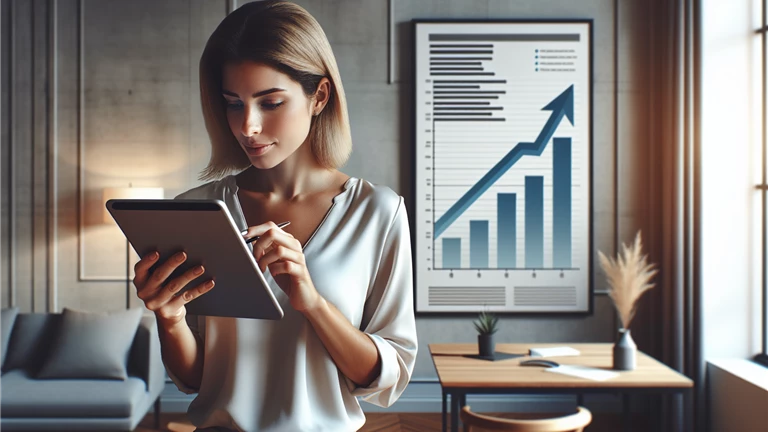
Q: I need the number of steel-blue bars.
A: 5